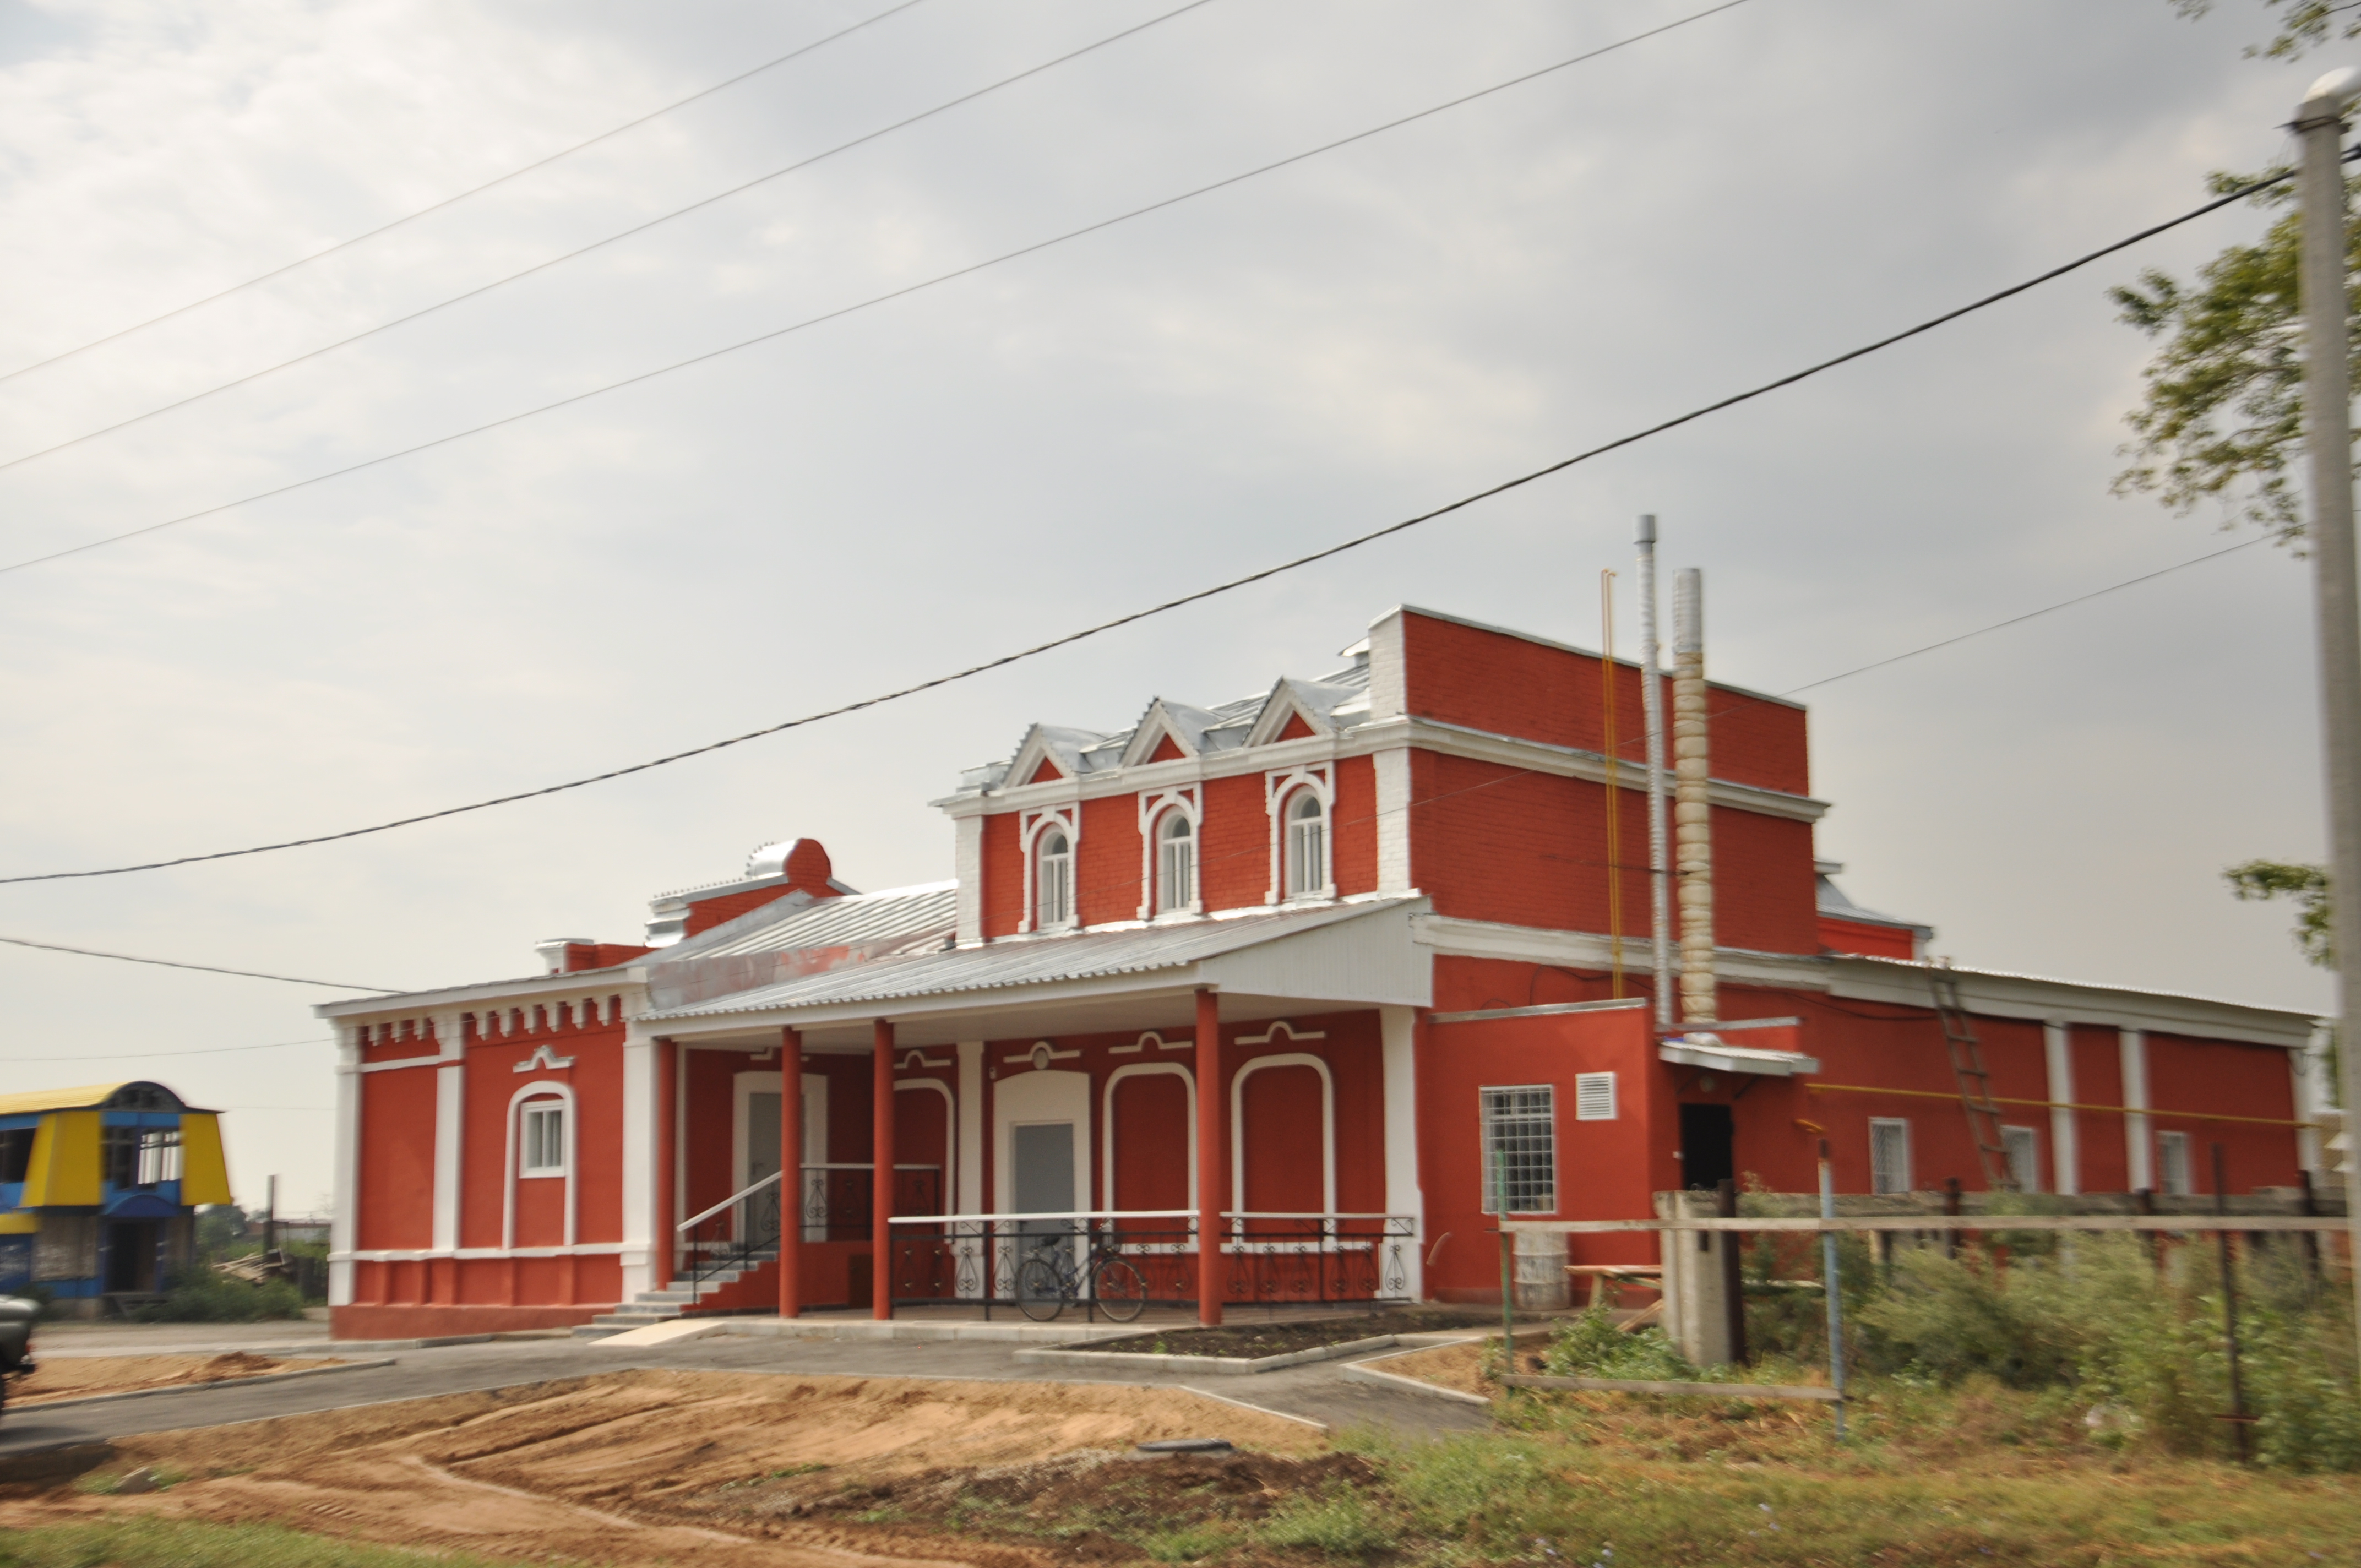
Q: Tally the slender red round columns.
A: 4